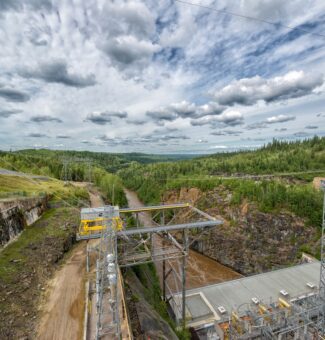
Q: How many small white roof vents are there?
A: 4